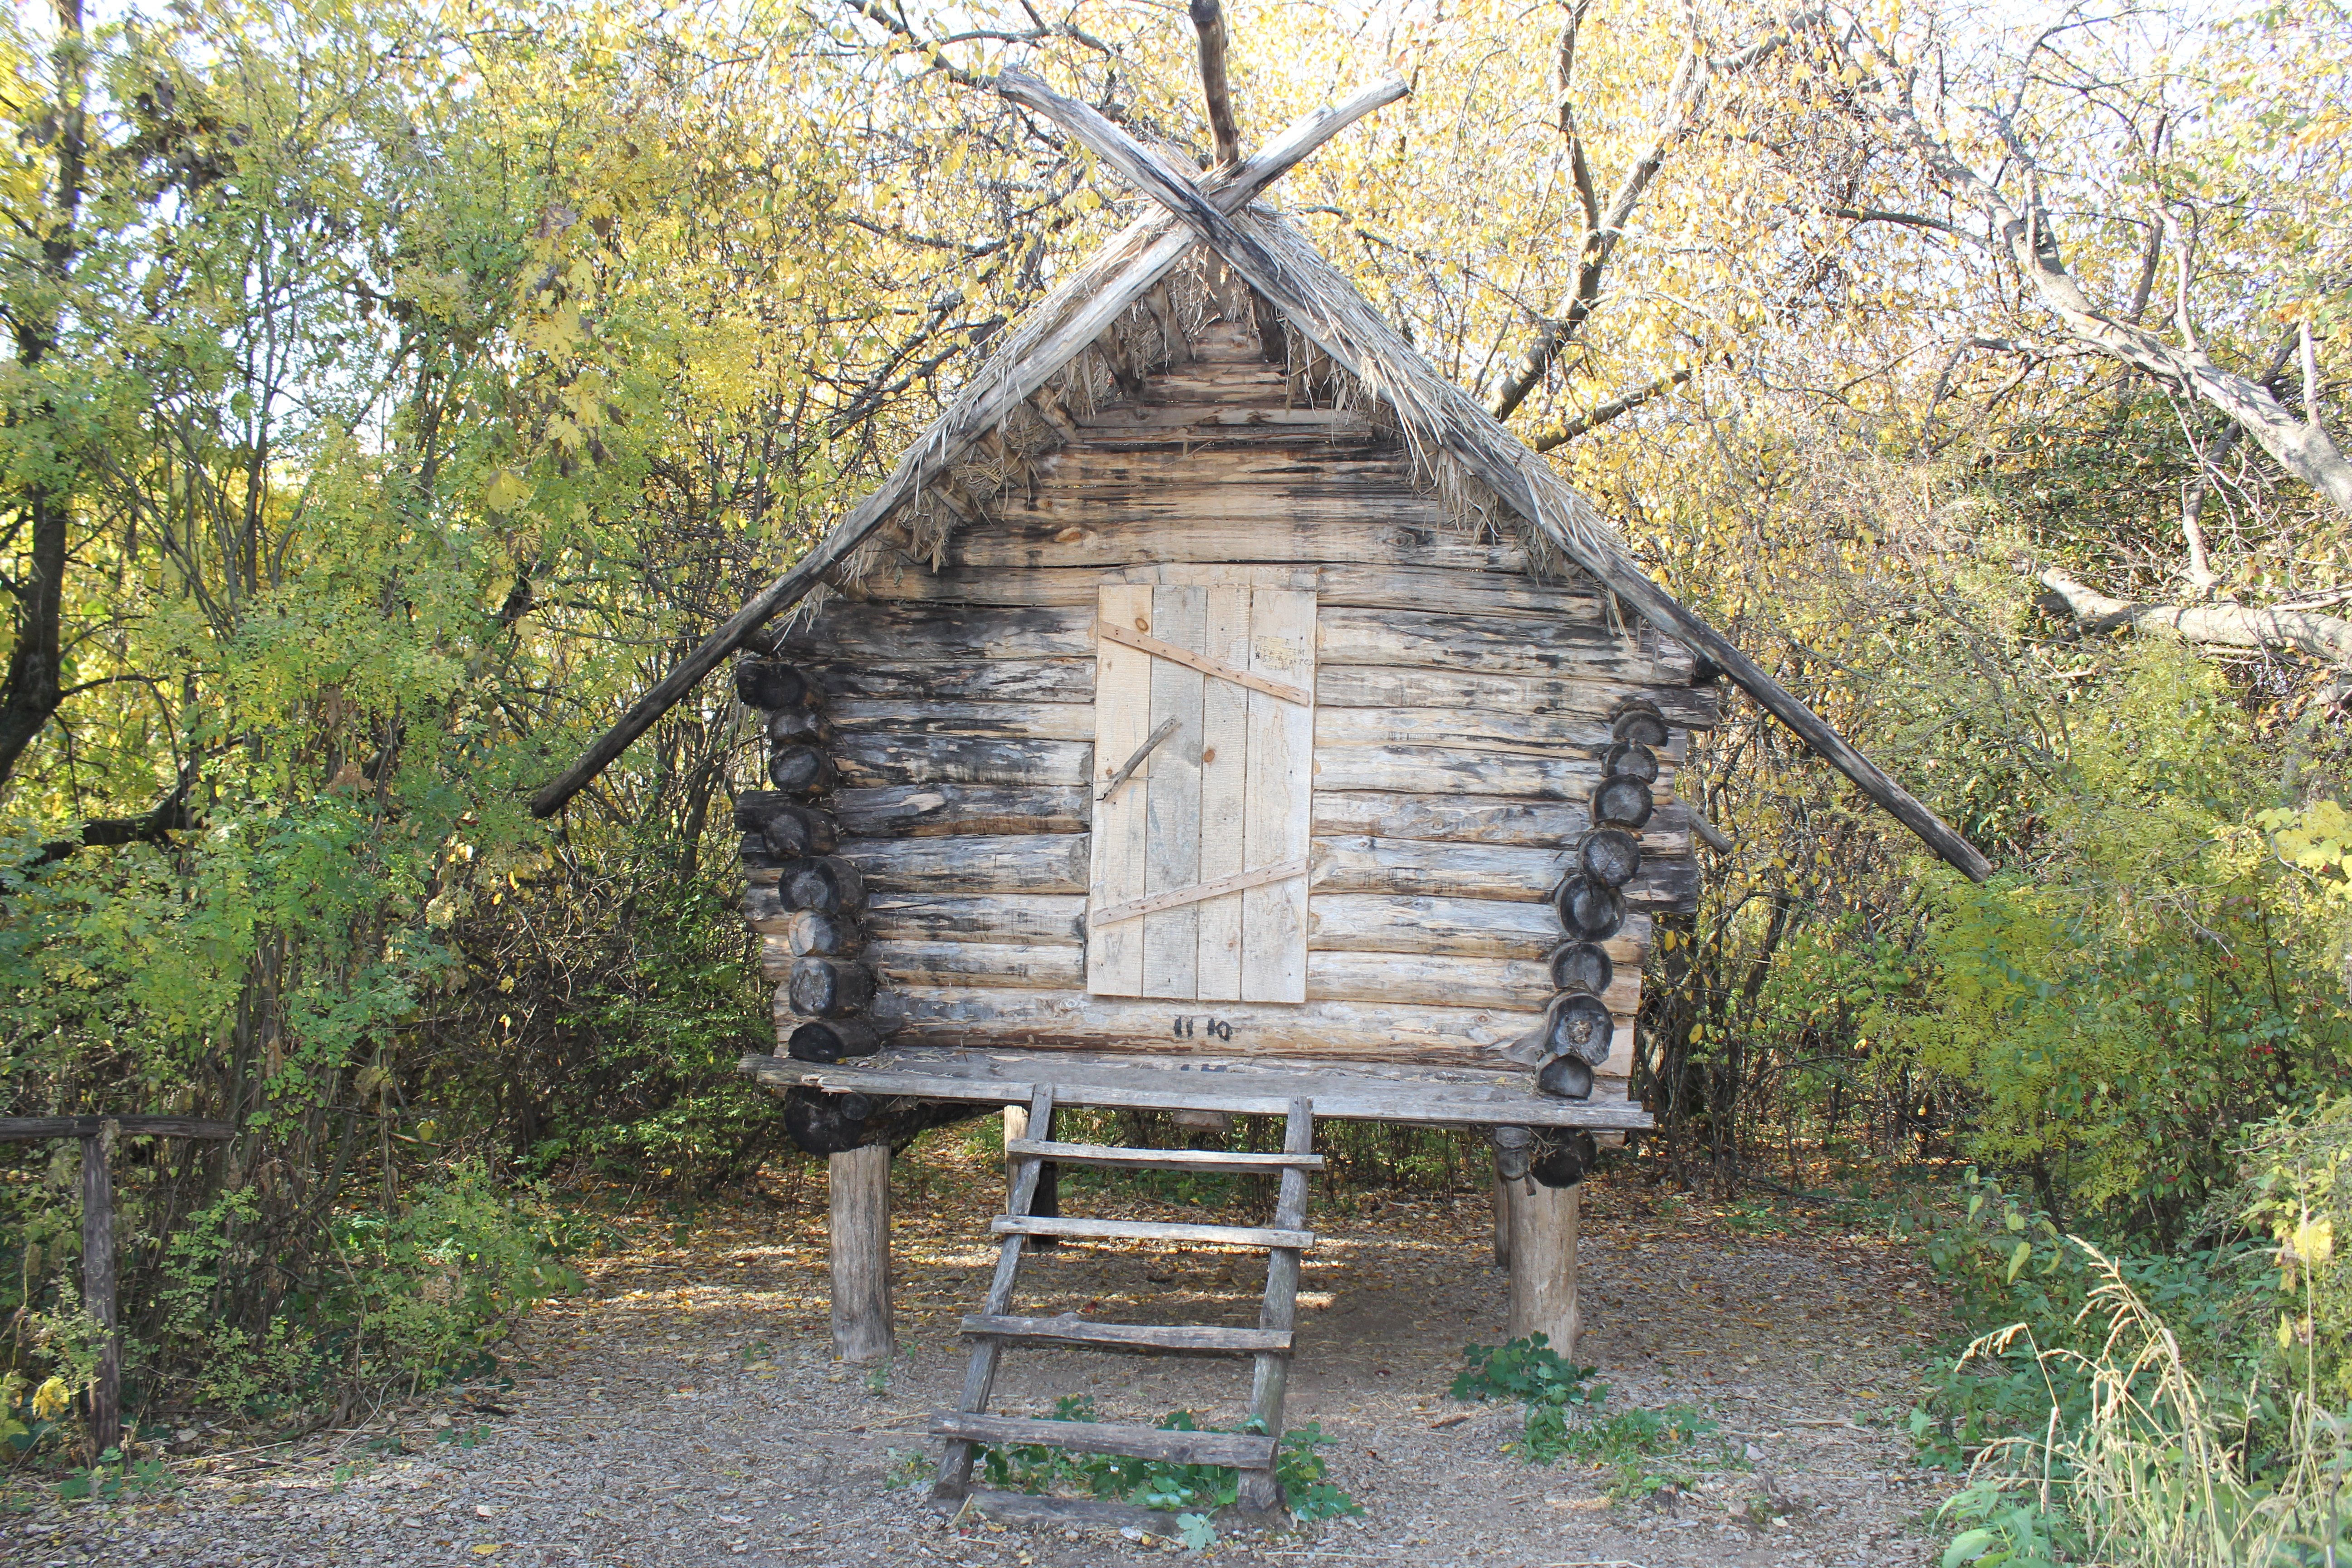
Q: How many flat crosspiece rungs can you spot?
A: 4